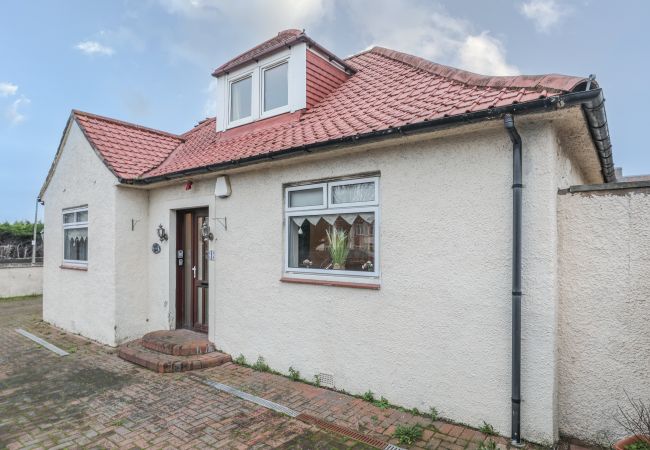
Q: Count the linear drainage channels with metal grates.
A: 2